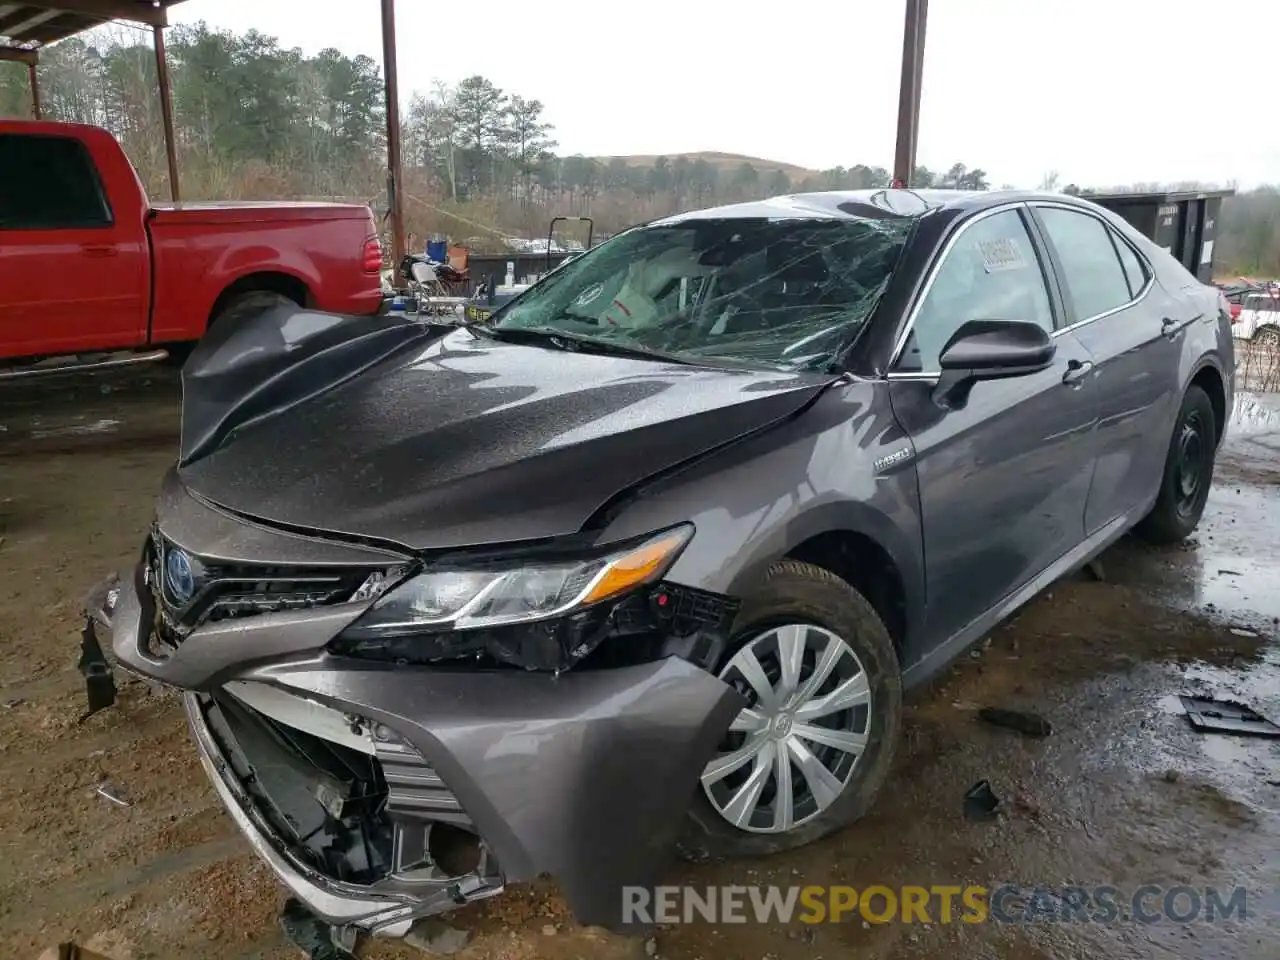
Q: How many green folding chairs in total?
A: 0